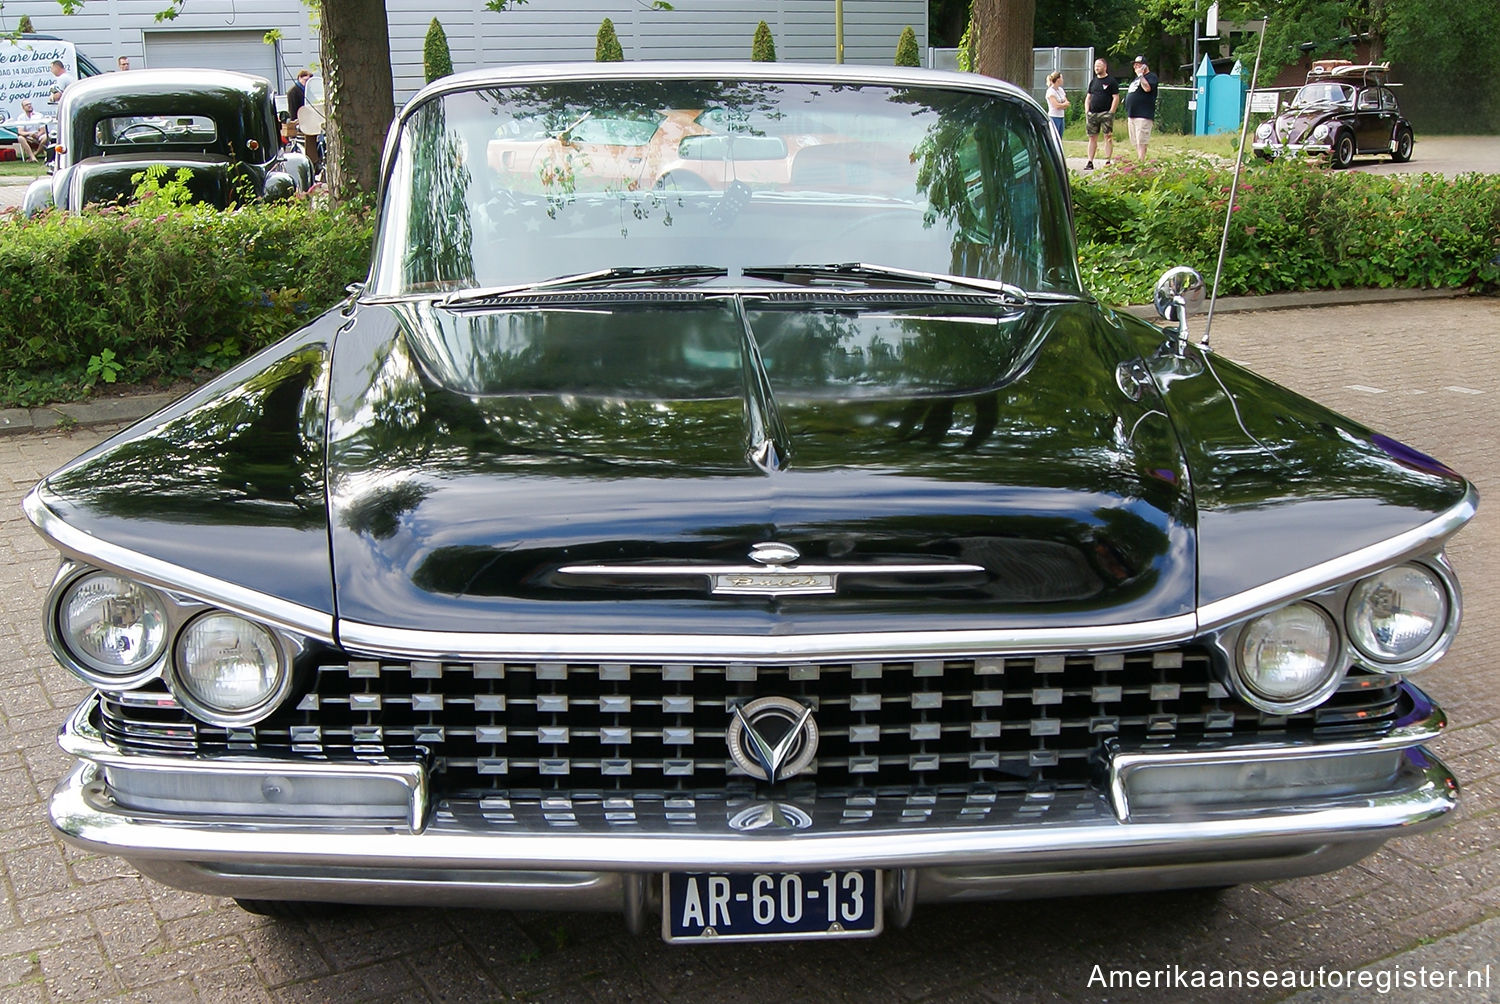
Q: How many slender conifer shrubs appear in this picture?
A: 4